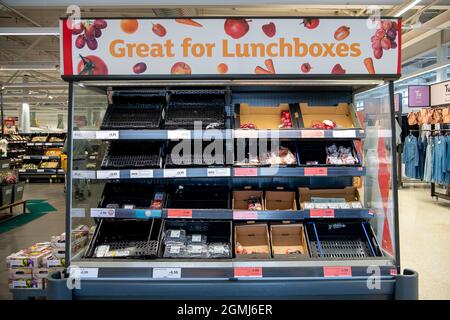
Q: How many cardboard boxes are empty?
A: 1